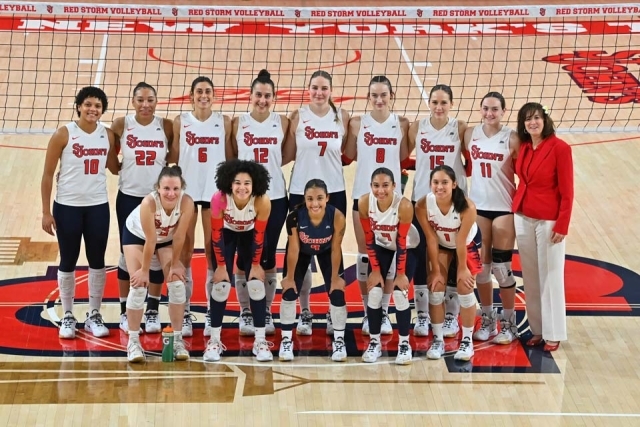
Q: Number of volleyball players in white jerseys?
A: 12